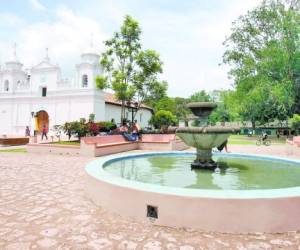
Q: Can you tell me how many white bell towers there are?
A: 2